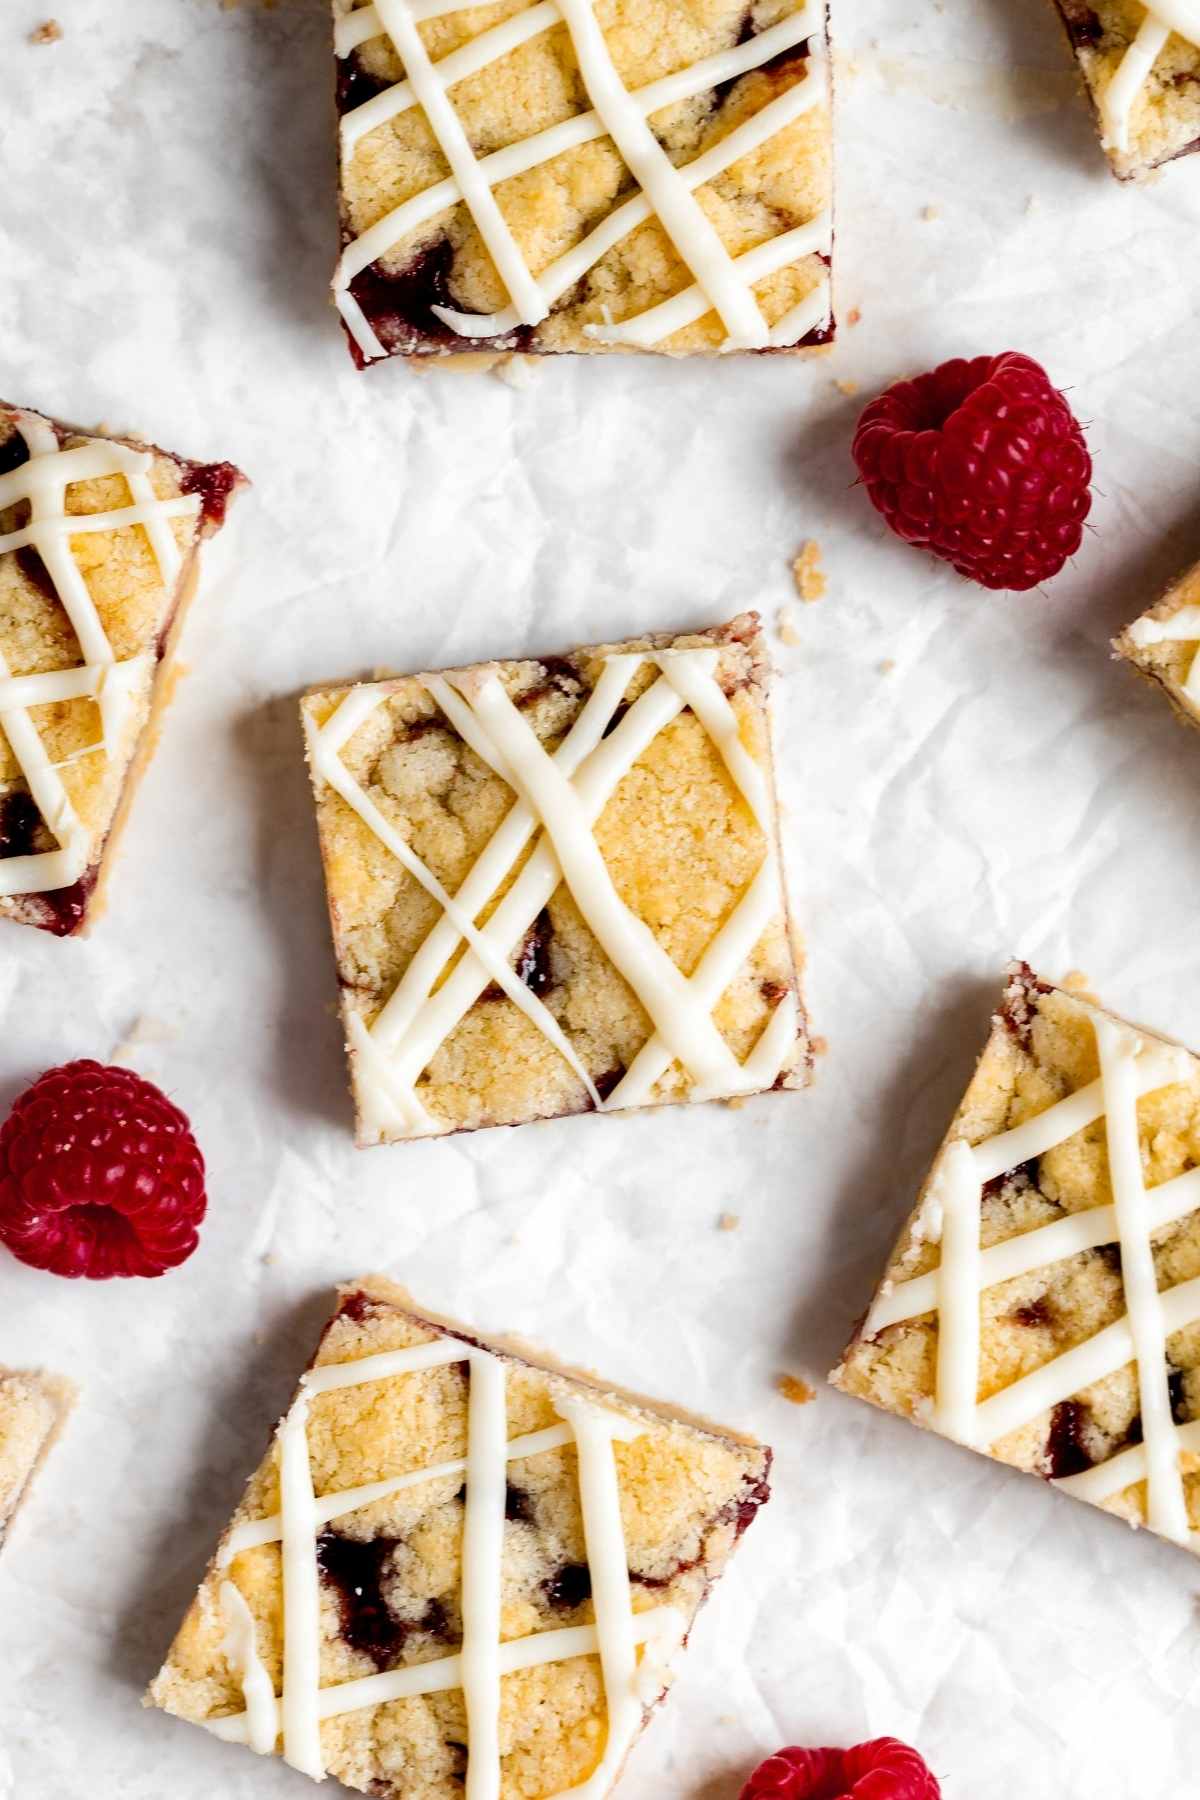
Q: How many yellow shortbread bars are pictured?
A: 8